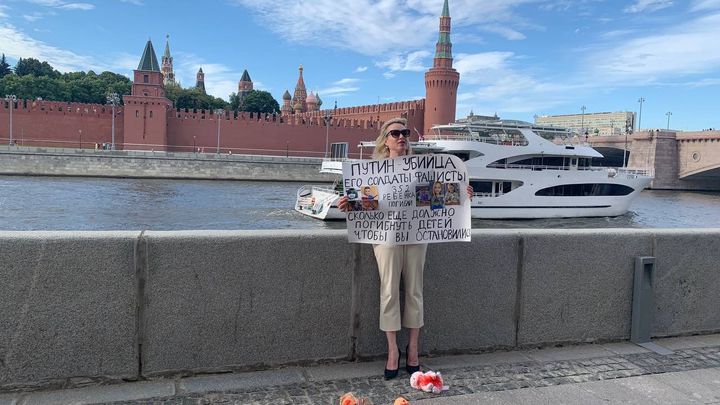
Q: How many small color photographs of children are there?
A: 5